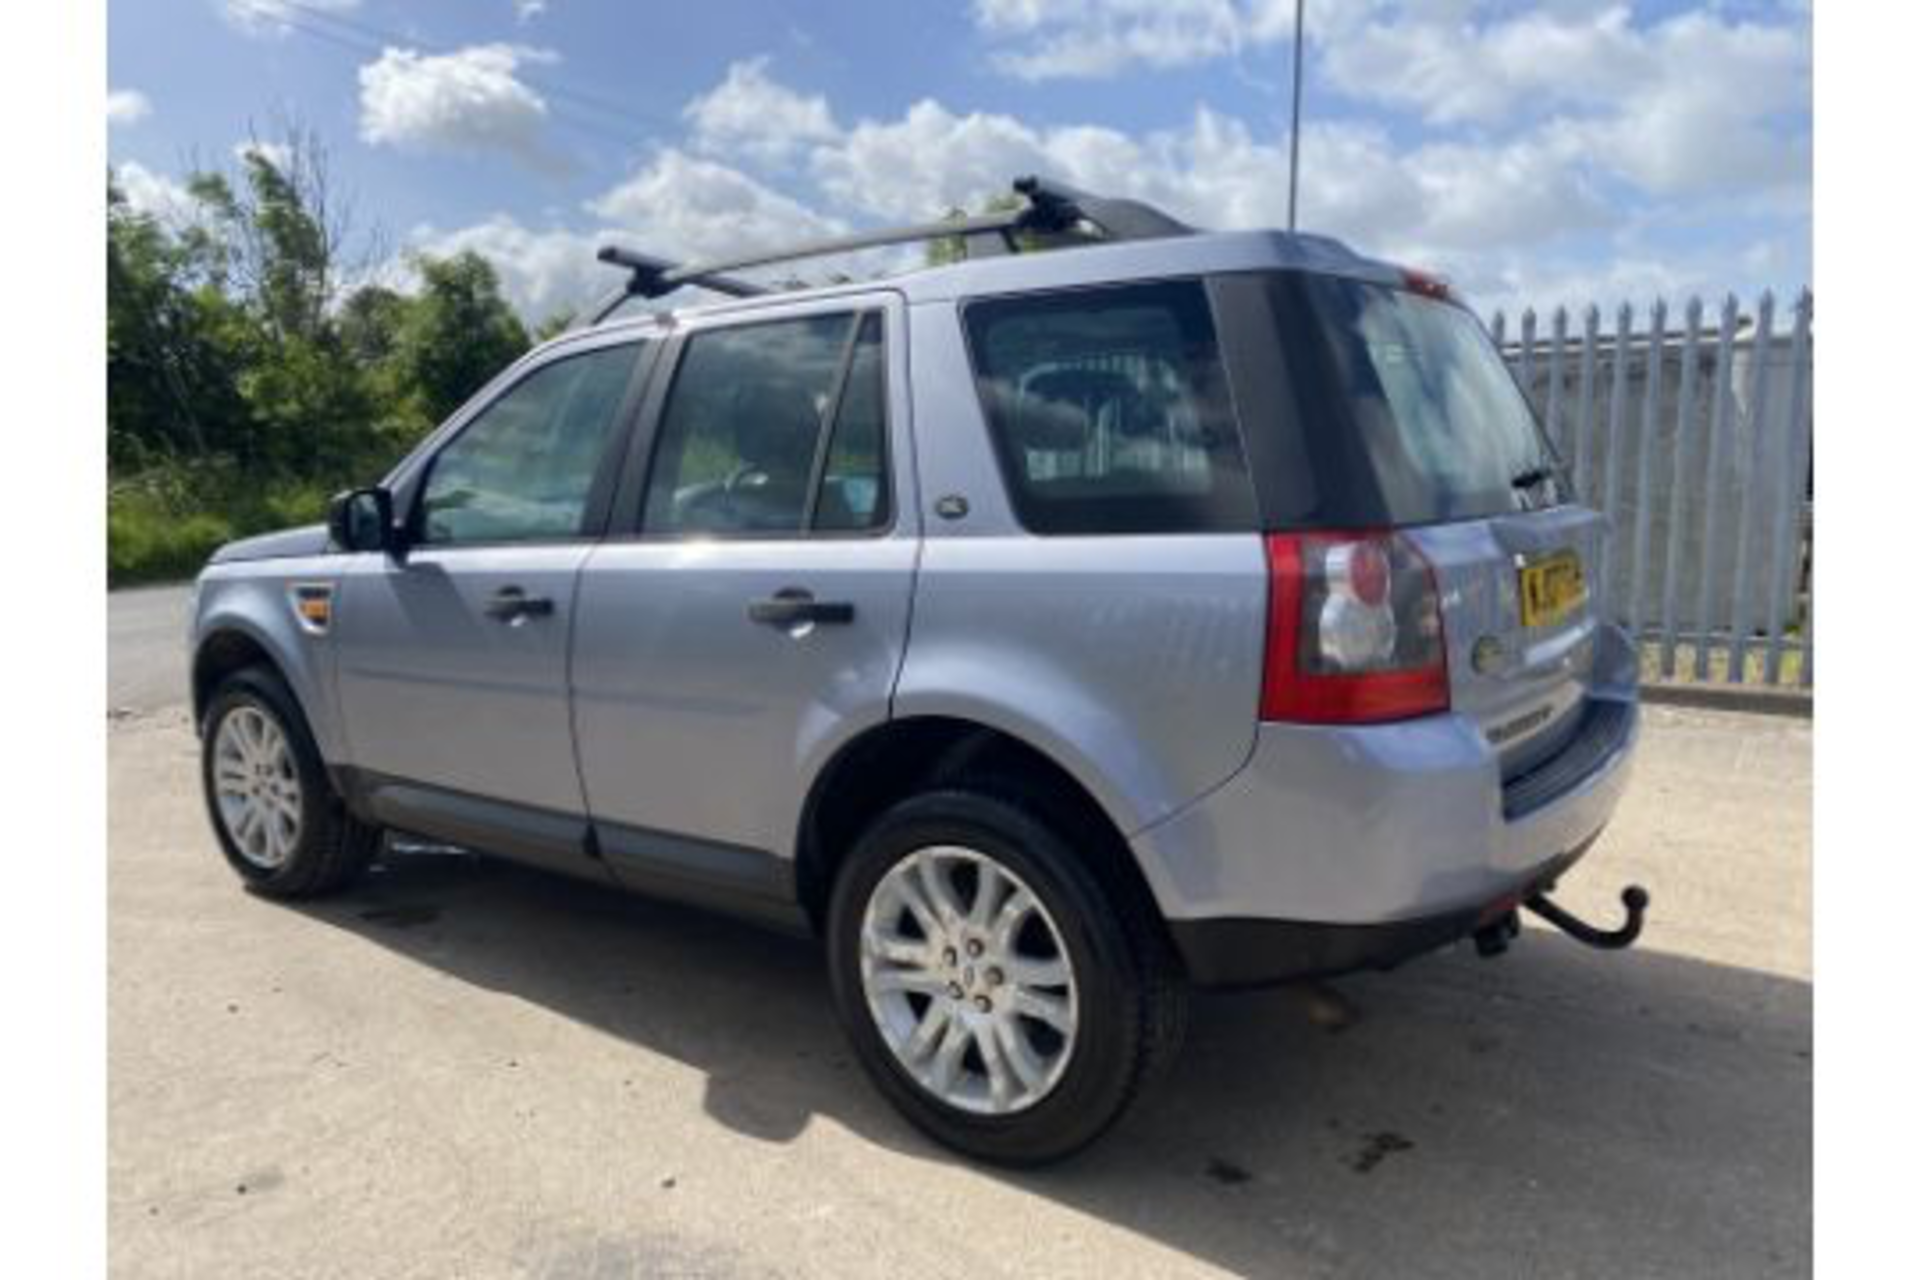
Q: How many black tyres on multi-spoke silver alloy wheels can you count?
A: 2